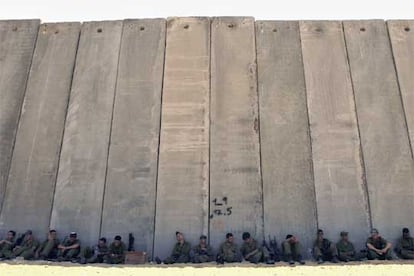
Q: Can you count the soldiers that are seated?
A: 15